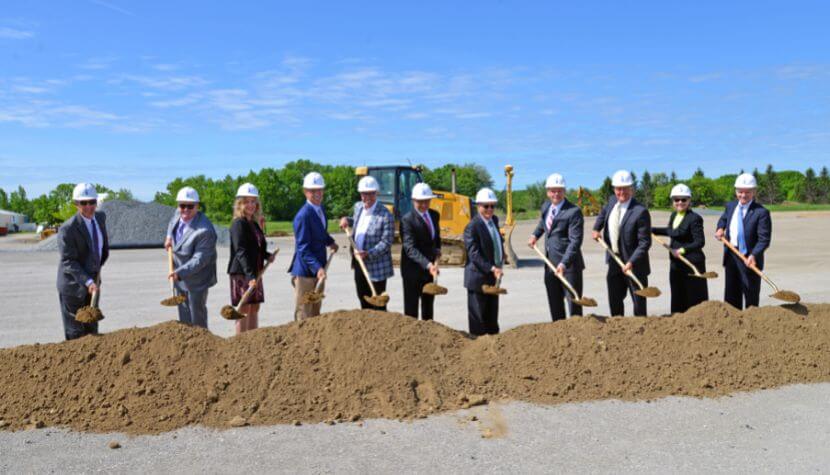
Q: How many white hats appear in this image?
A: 11